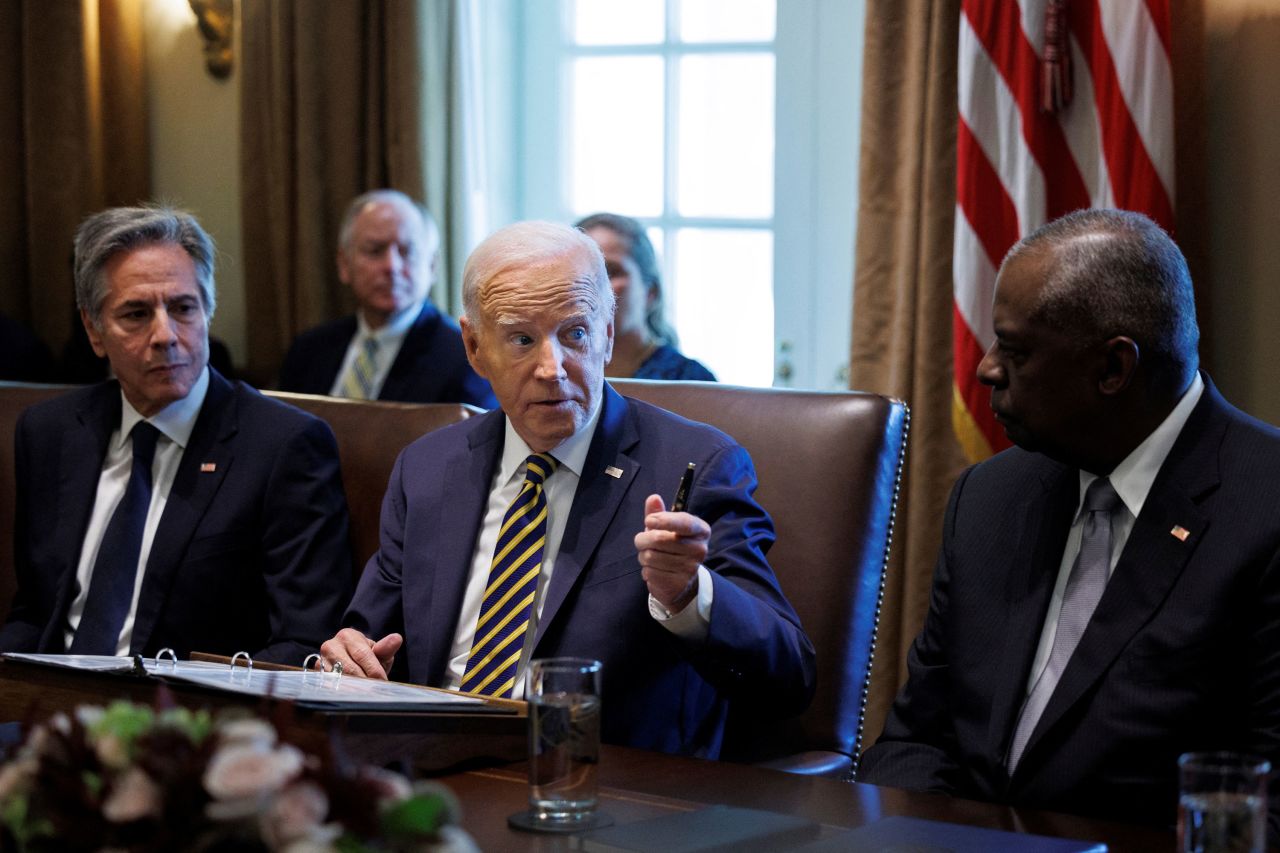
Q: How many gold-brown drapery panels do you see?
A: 3